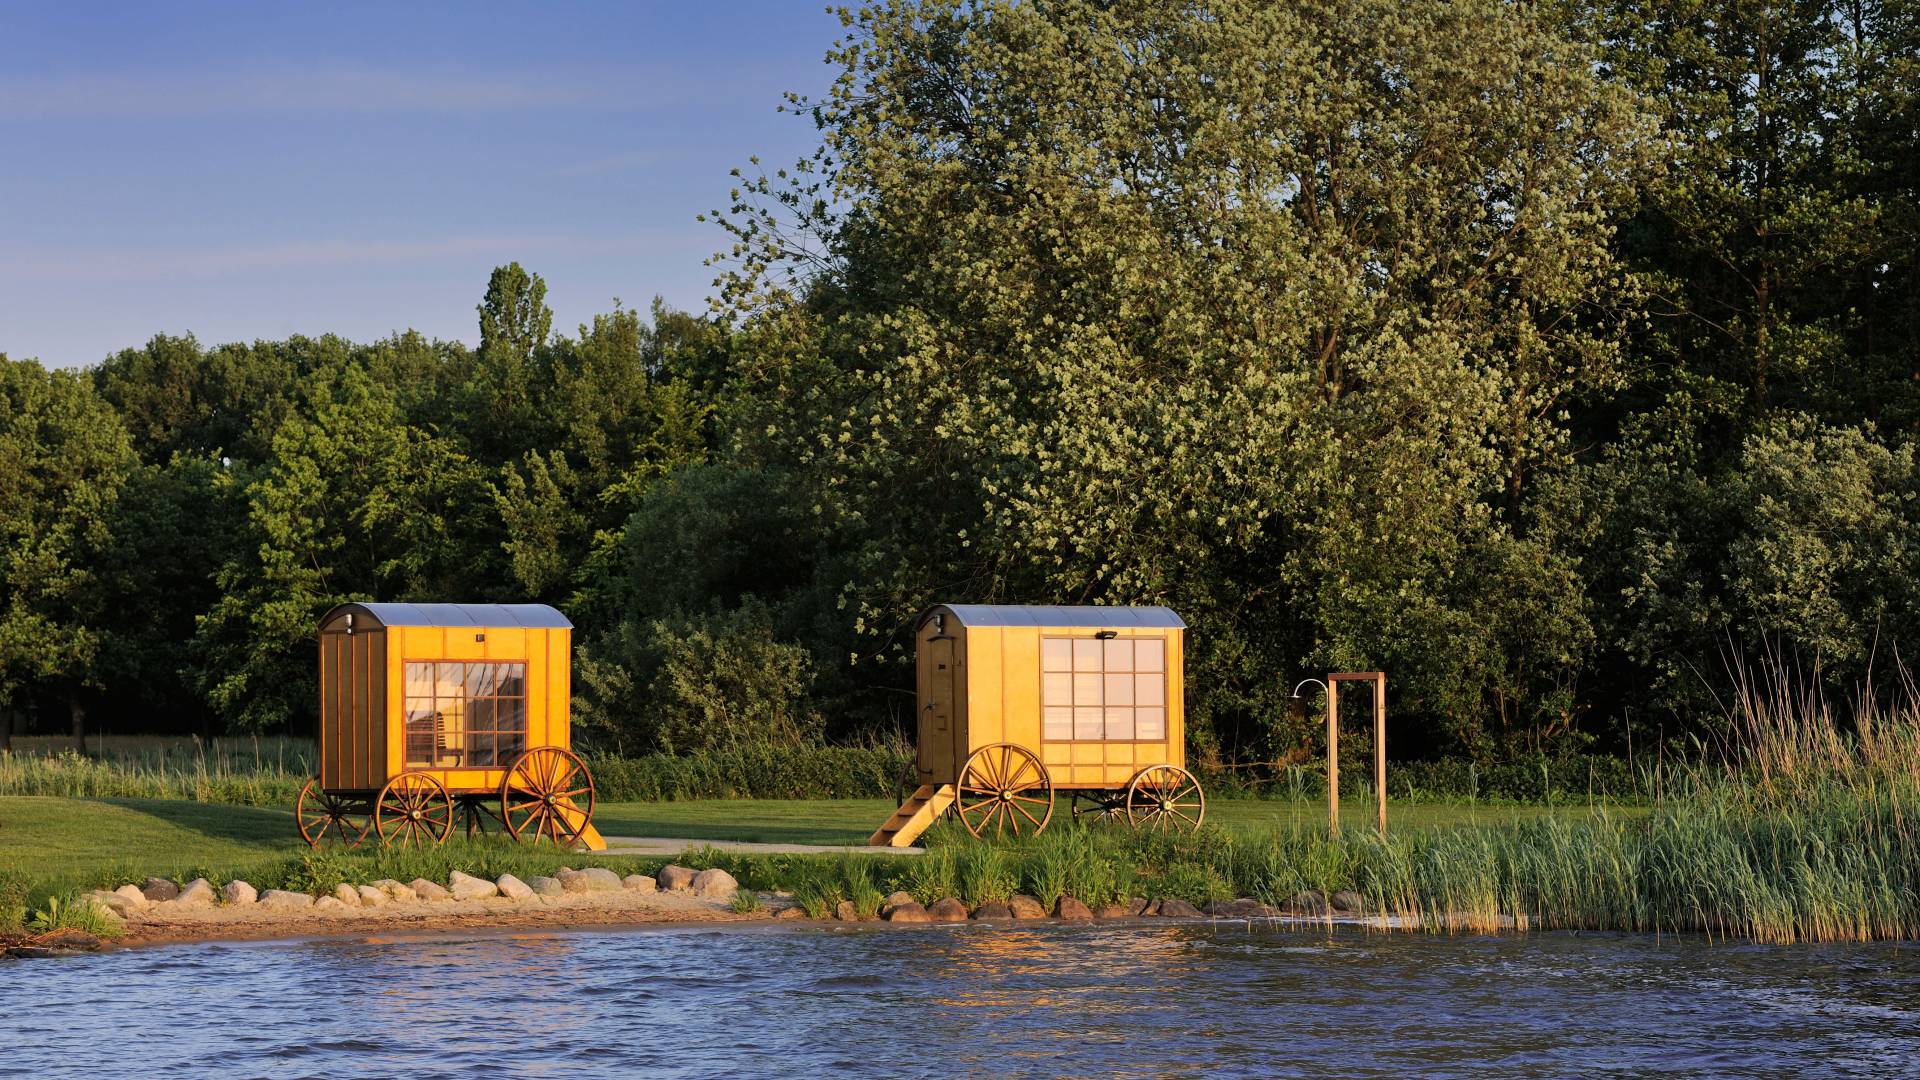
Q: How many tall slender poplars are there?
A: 1